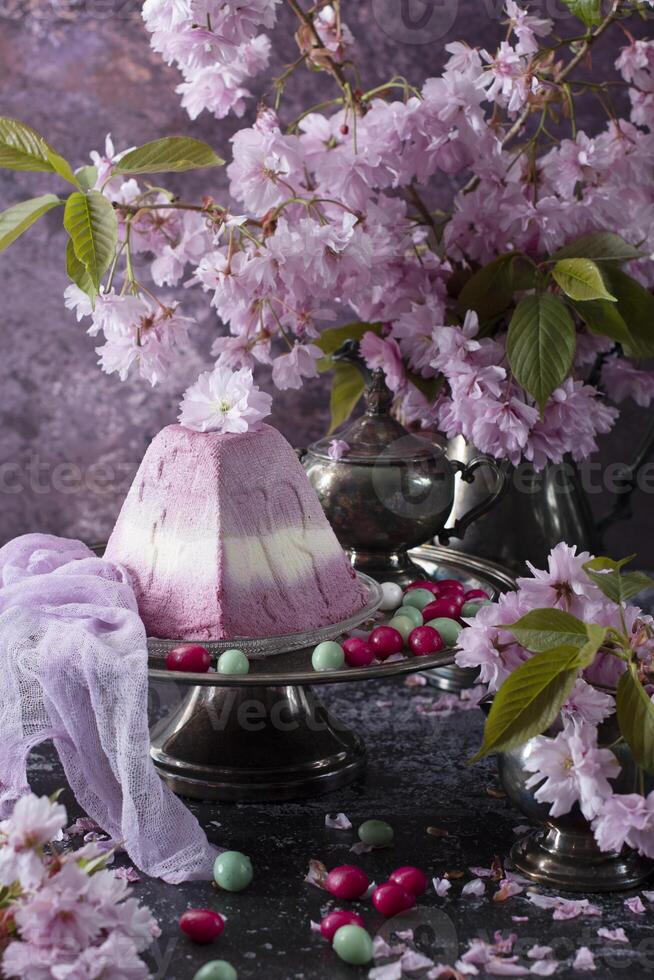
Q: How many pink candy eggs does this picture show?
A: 14